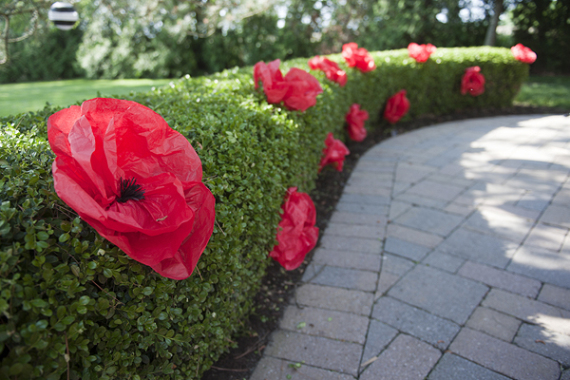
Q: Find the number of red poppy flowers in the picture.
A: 11